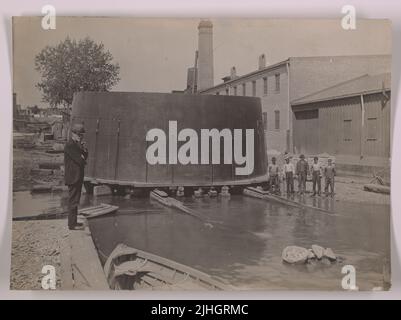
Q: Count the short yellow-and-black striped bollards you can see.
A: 0